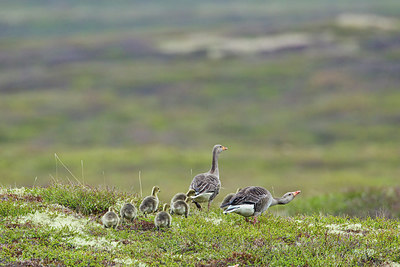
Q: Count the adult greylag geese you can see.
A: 2